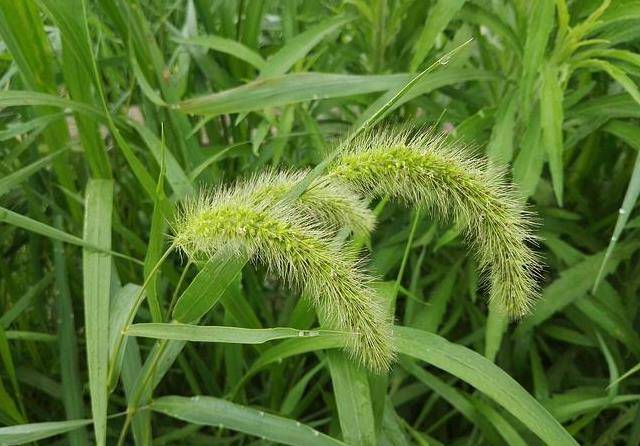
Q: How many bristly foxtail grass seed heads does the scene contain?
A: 3